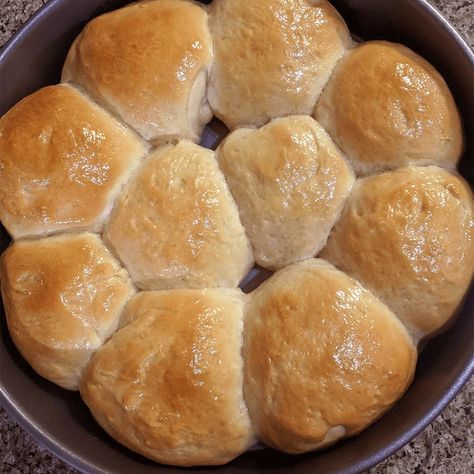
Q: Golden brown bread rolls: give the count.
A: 10